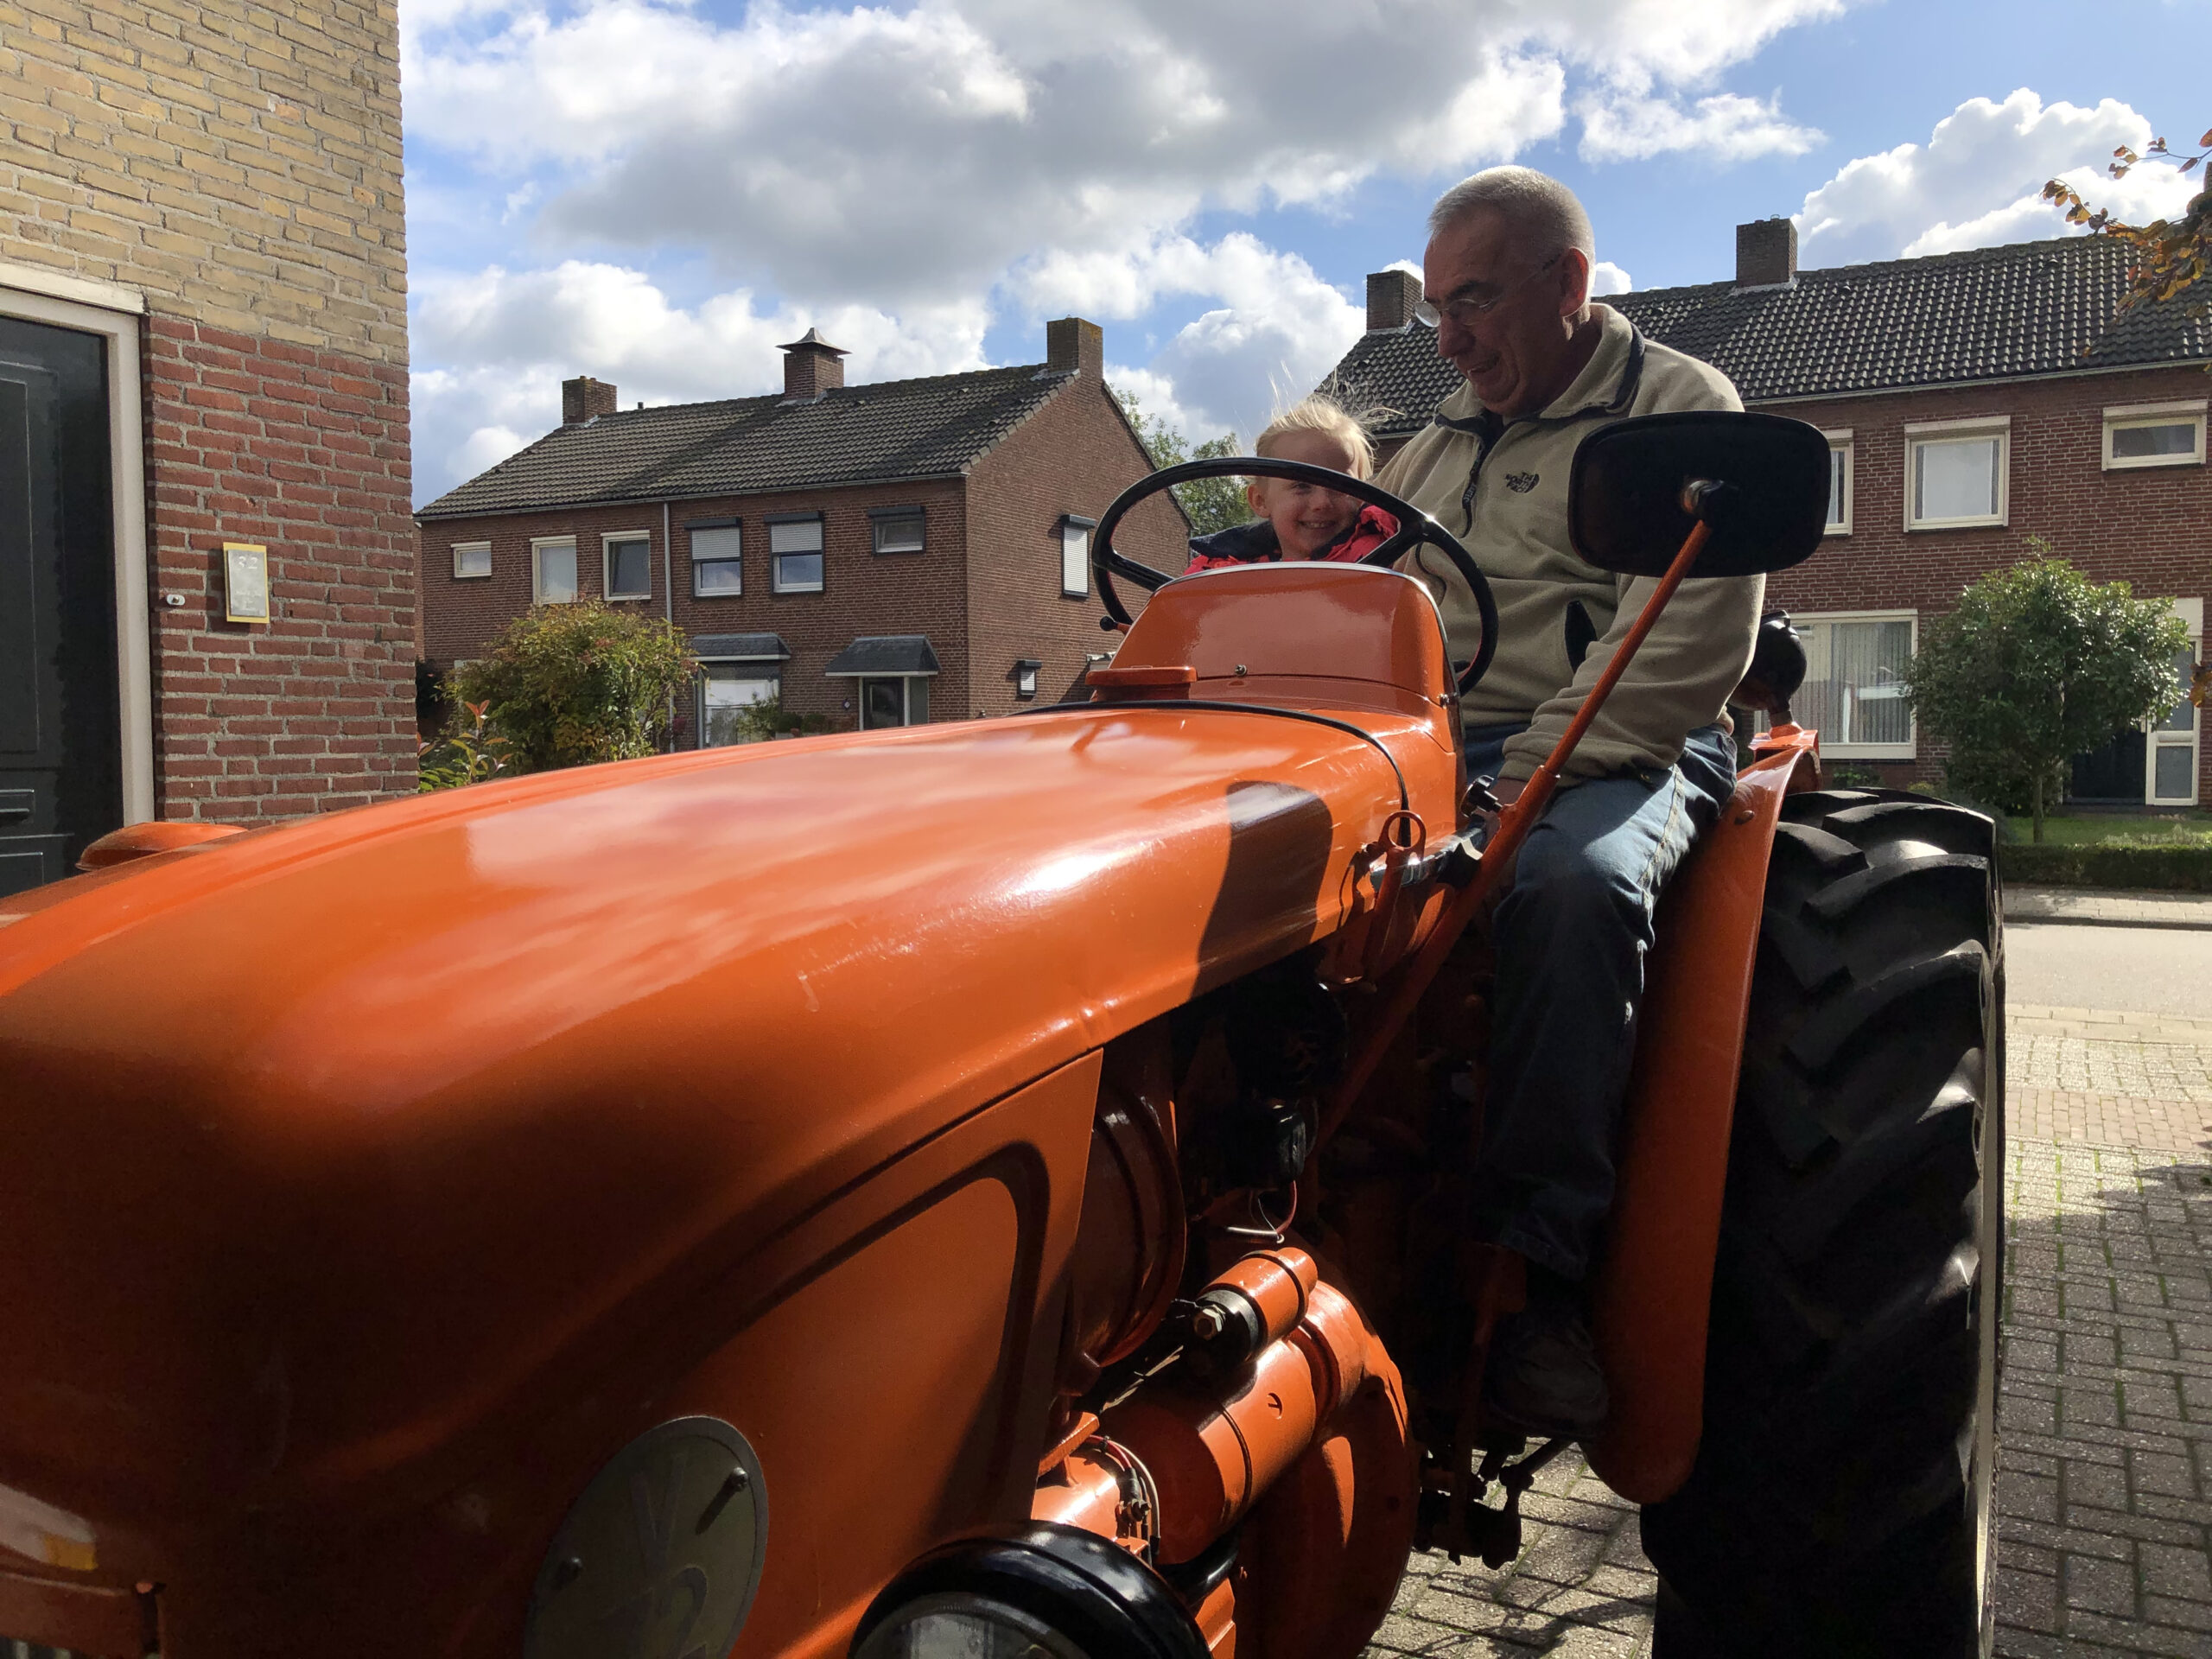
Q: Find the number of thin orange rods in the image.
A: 1